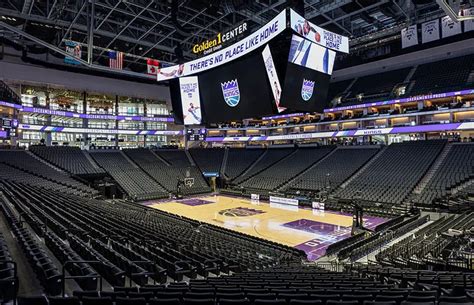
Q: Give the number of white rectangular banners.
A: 4